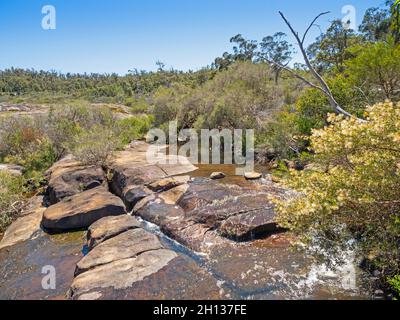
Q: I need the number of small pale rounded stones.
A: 2